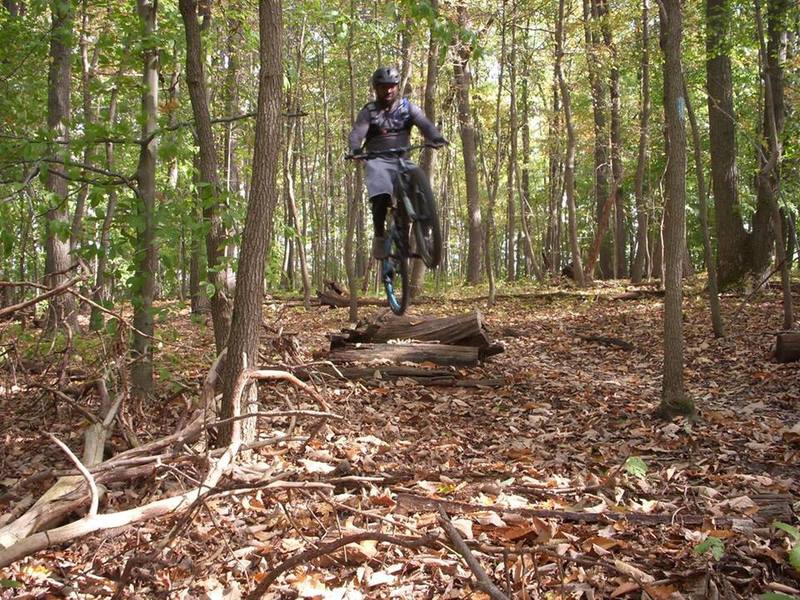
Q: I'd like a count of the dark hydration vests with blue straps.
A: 1